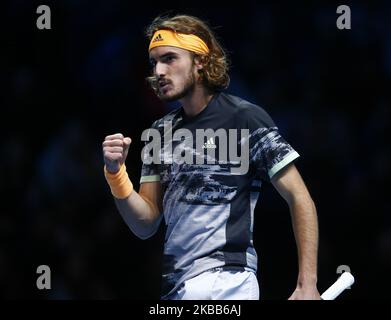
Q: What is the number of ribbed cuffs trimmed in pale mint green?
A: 2